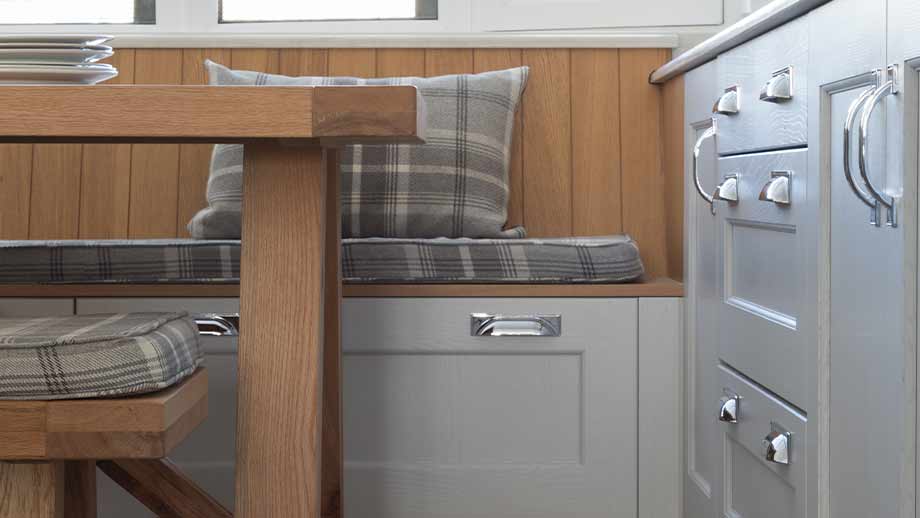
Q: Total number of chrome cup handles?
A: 8